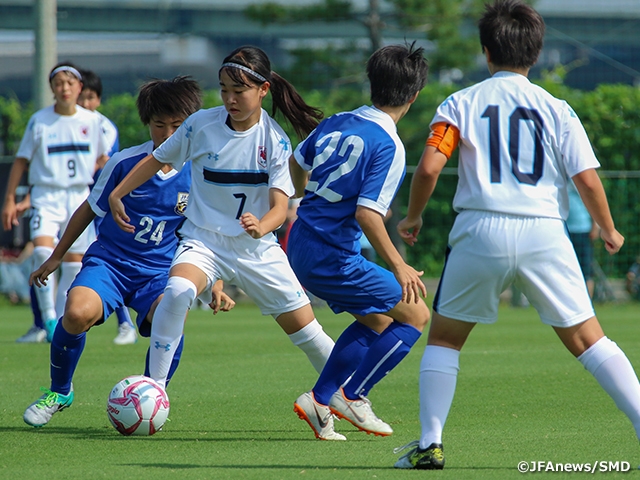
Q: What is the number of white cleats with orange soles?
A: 2